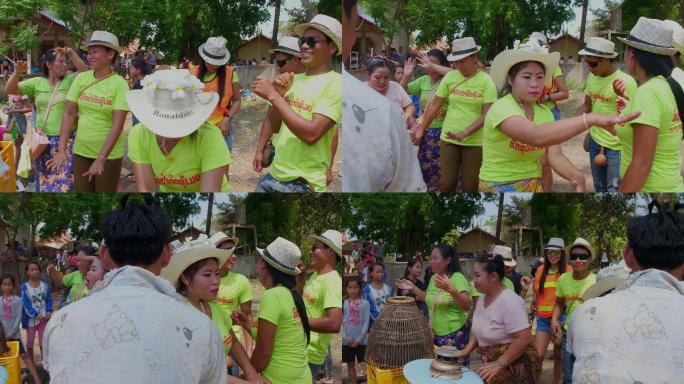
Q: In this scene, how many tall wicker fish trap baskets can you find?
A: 1